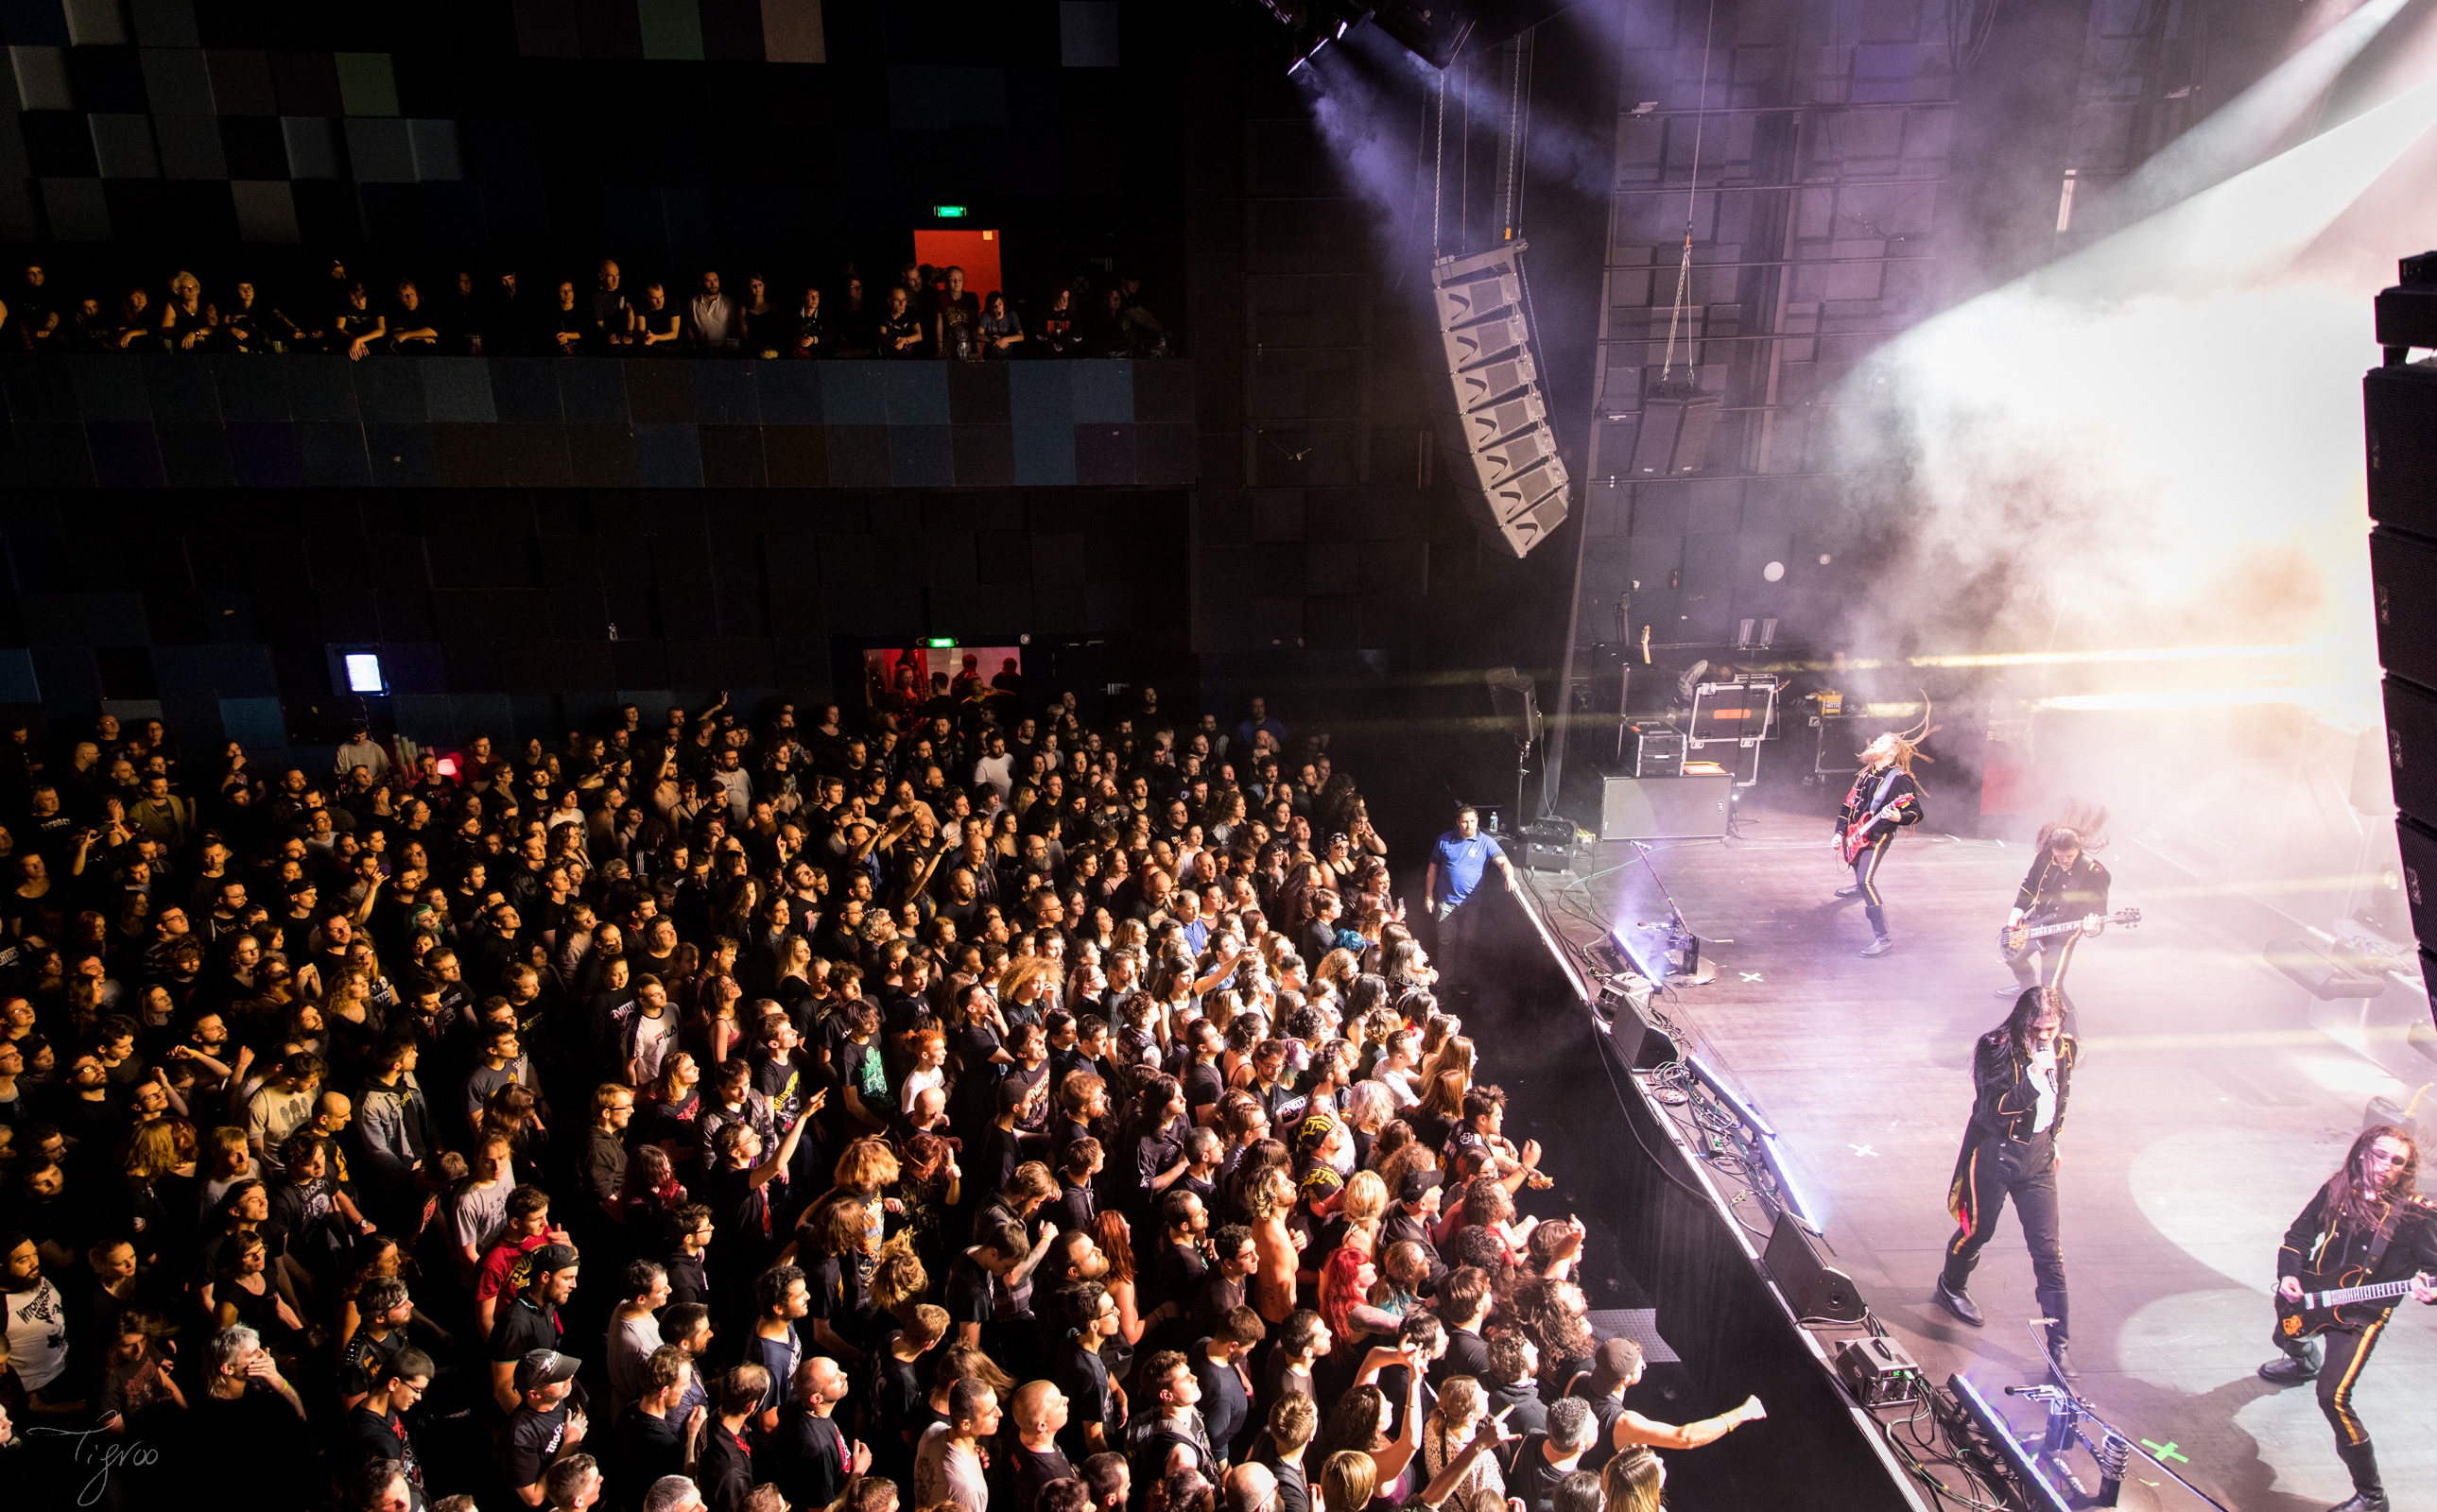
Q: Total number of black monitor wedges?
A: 2